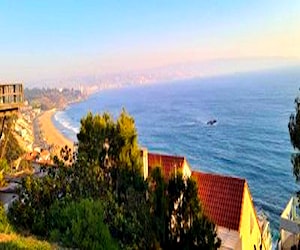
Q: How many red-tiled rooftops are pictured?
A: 2